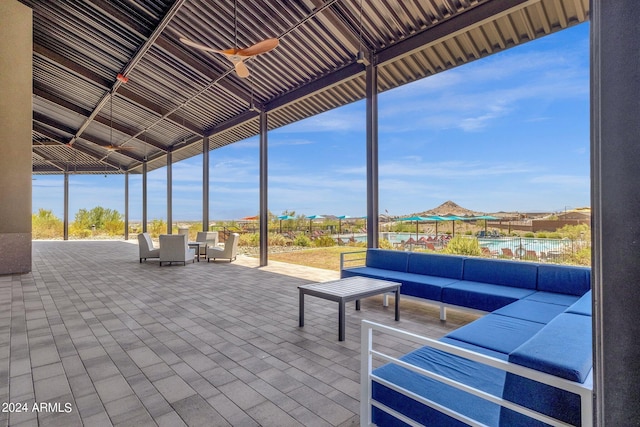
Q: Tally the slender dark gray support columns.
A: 7